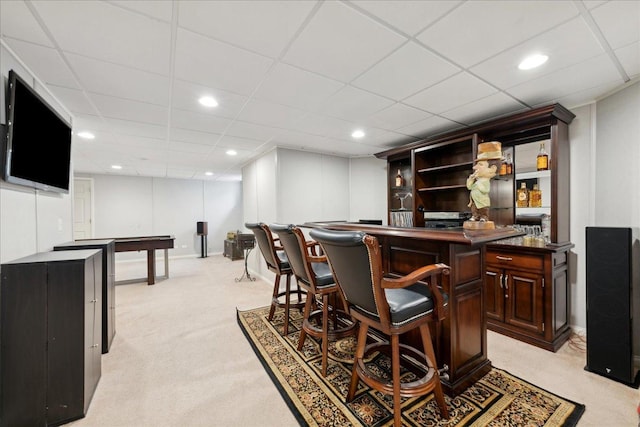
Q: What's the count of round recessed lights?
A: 7